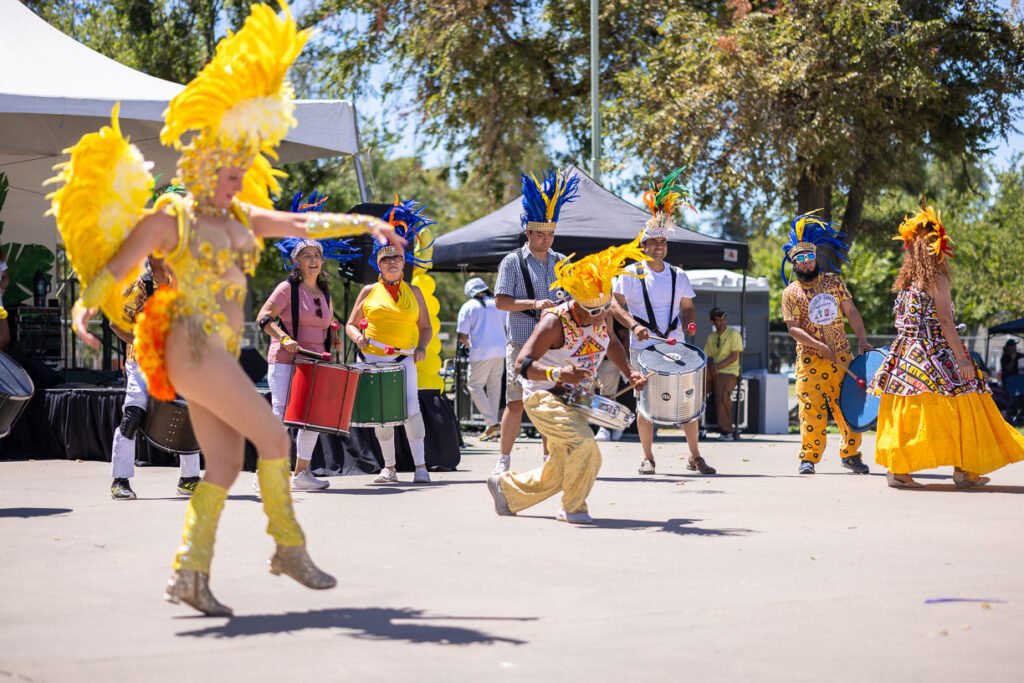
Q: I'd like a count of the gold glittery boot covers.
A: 2